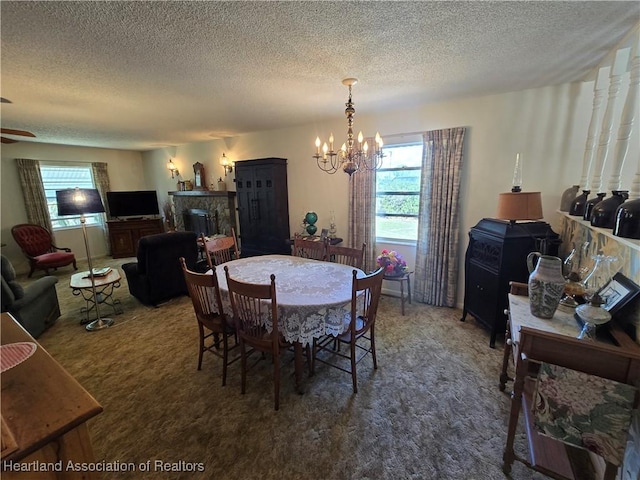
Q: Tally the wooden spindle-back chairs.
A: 6